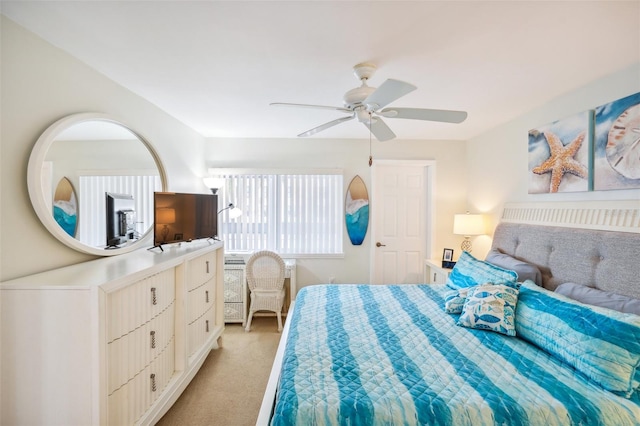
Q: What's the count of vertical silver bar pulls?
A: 6